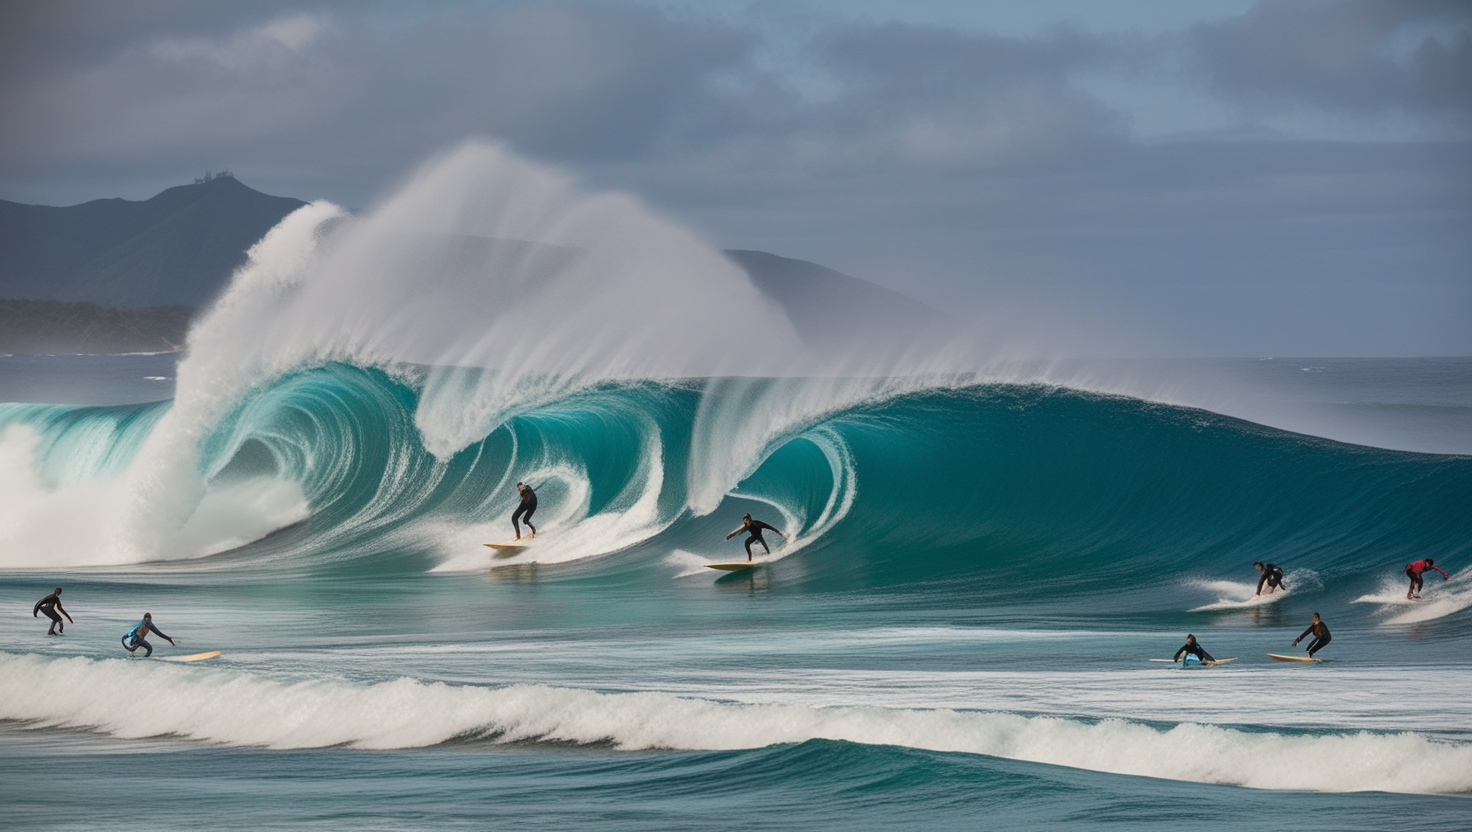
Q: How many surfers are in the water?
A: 8